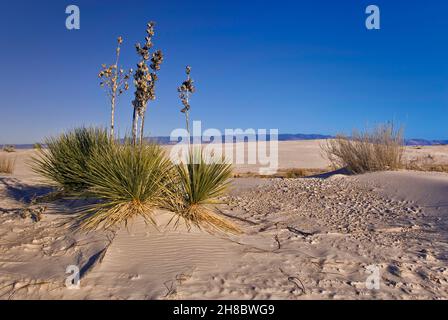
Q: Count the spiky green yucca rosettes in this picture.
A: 3